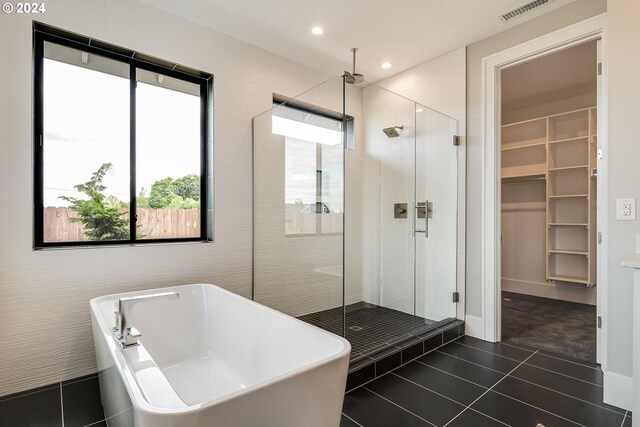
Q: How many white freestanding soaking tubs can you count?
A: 1